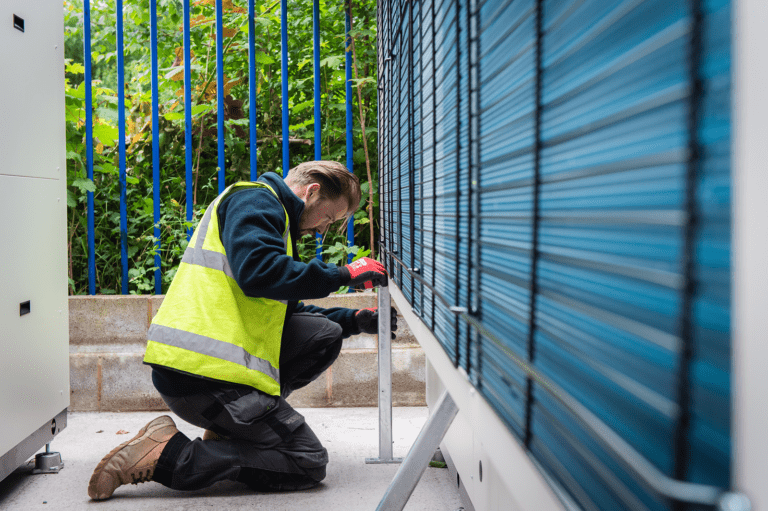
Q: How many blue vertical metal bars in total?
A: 9